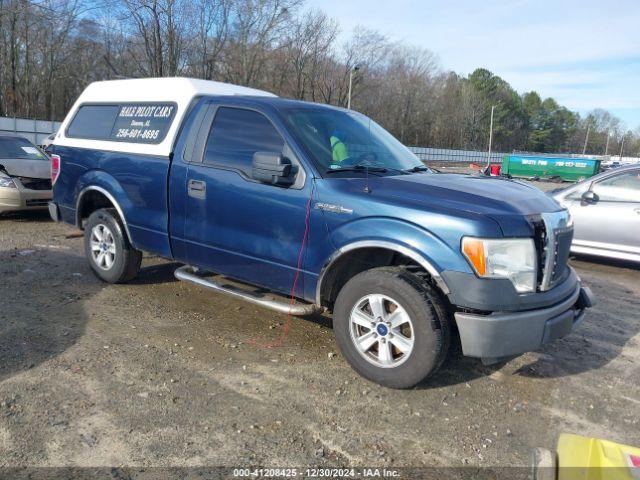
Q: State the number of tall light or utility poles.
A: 5